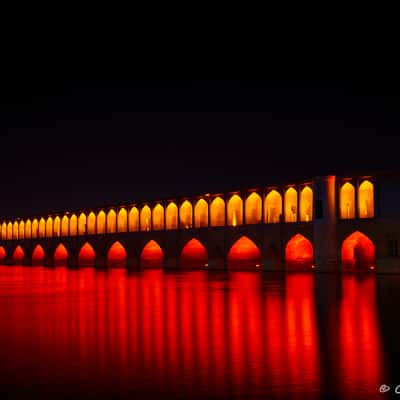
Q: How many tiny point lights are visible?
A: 4